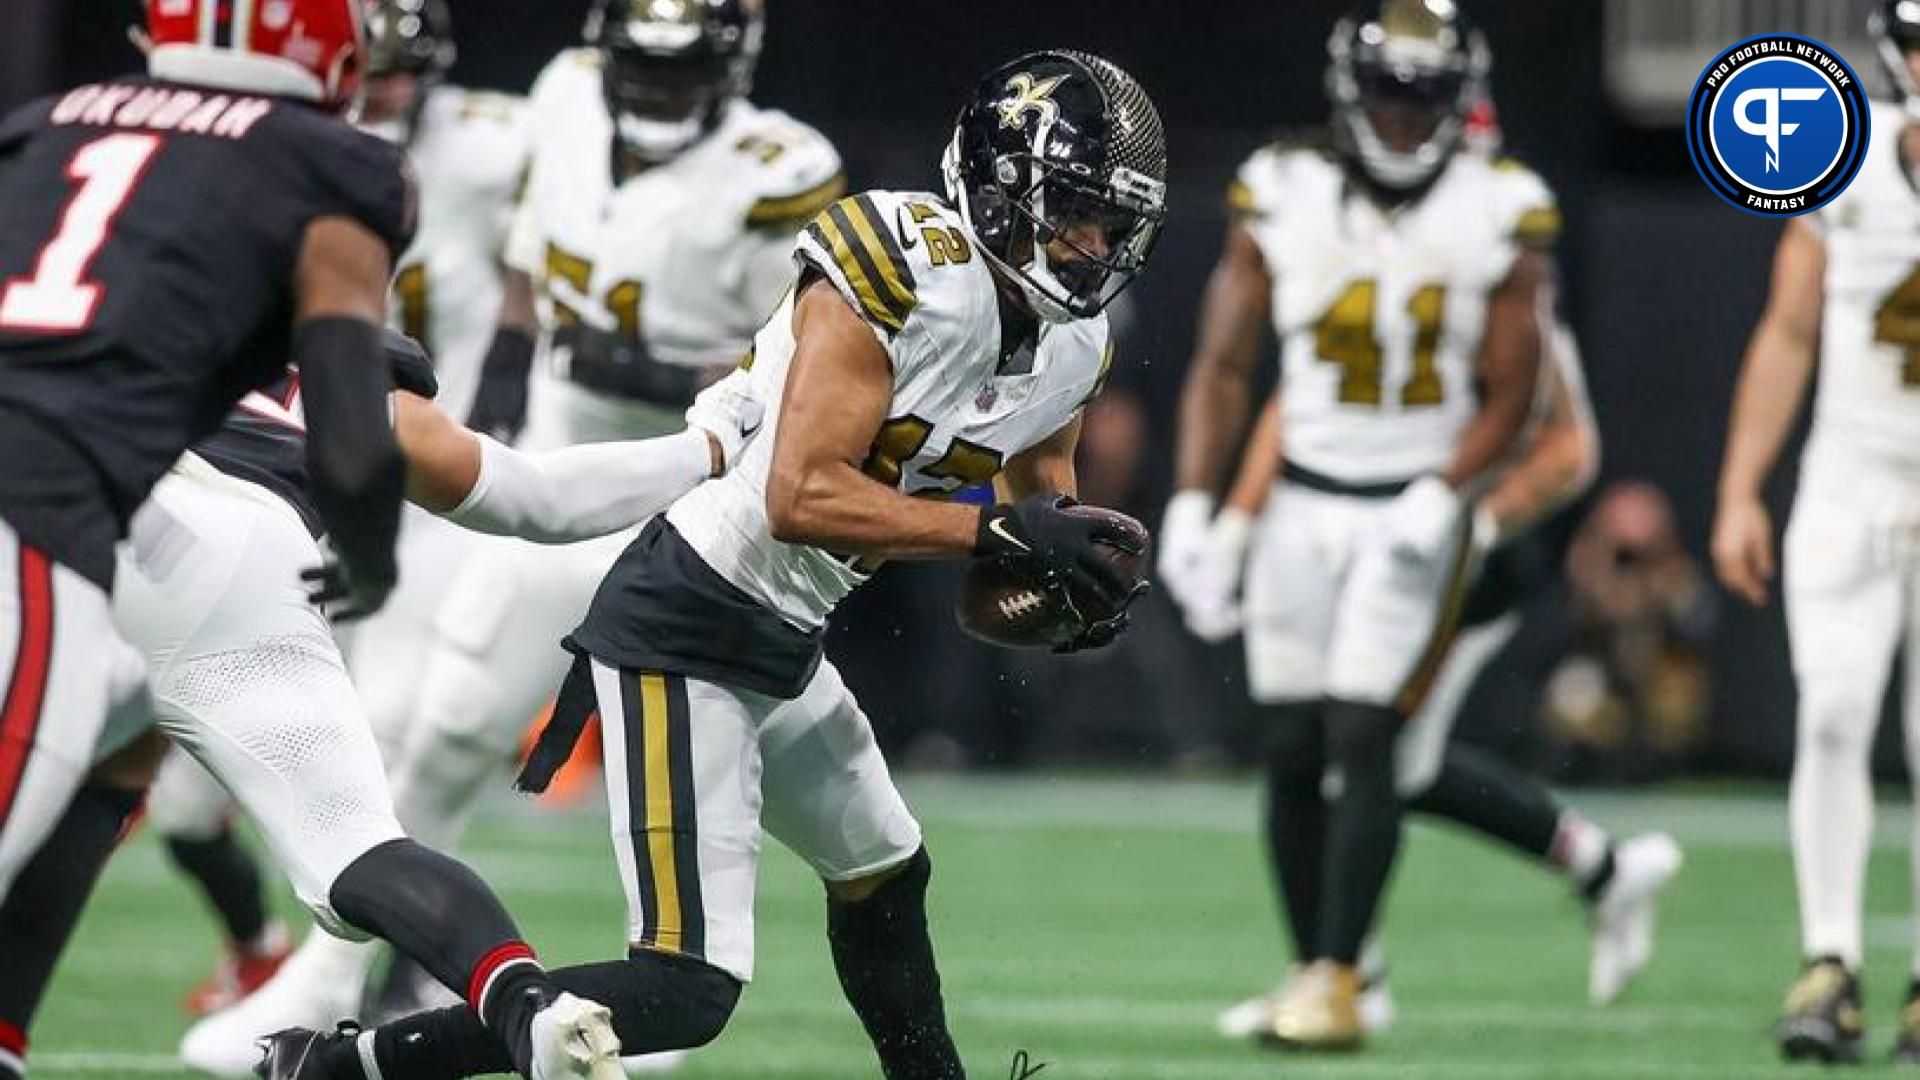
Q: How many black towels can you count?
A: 1